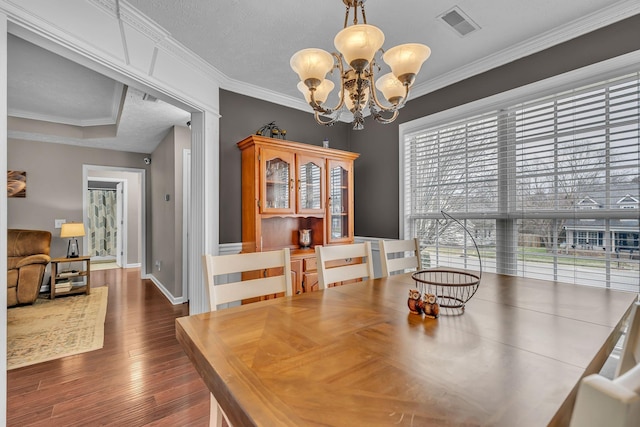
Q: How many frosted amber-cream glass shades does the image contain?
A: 6